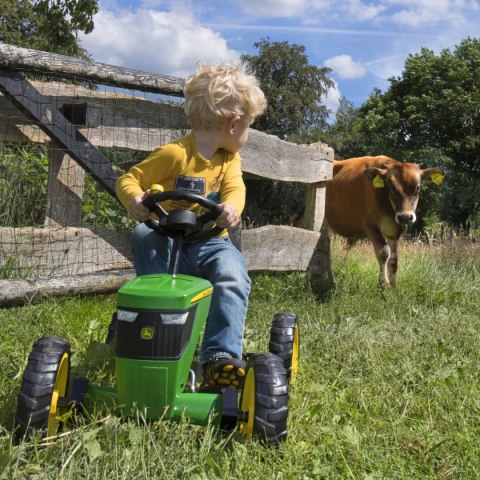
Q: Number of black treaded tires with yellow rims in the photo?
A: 3